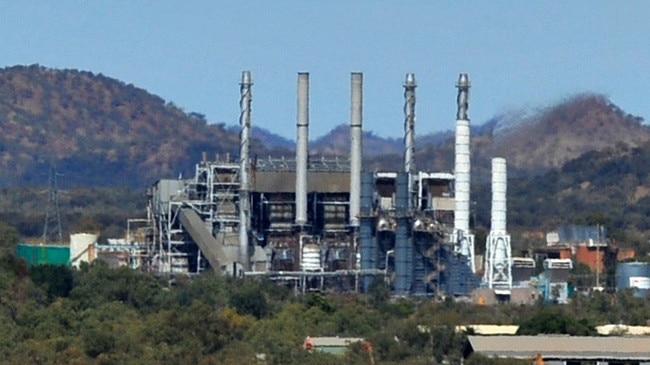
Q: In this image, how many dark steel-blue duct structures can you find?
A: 2